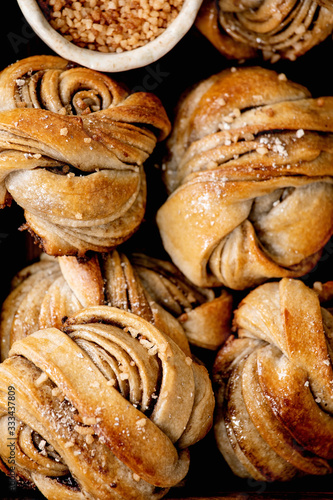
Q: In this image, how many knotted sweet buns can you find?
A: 6